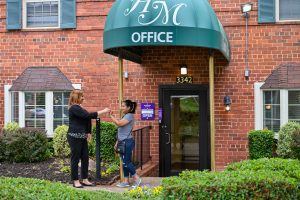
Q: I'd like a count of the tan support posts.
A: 2